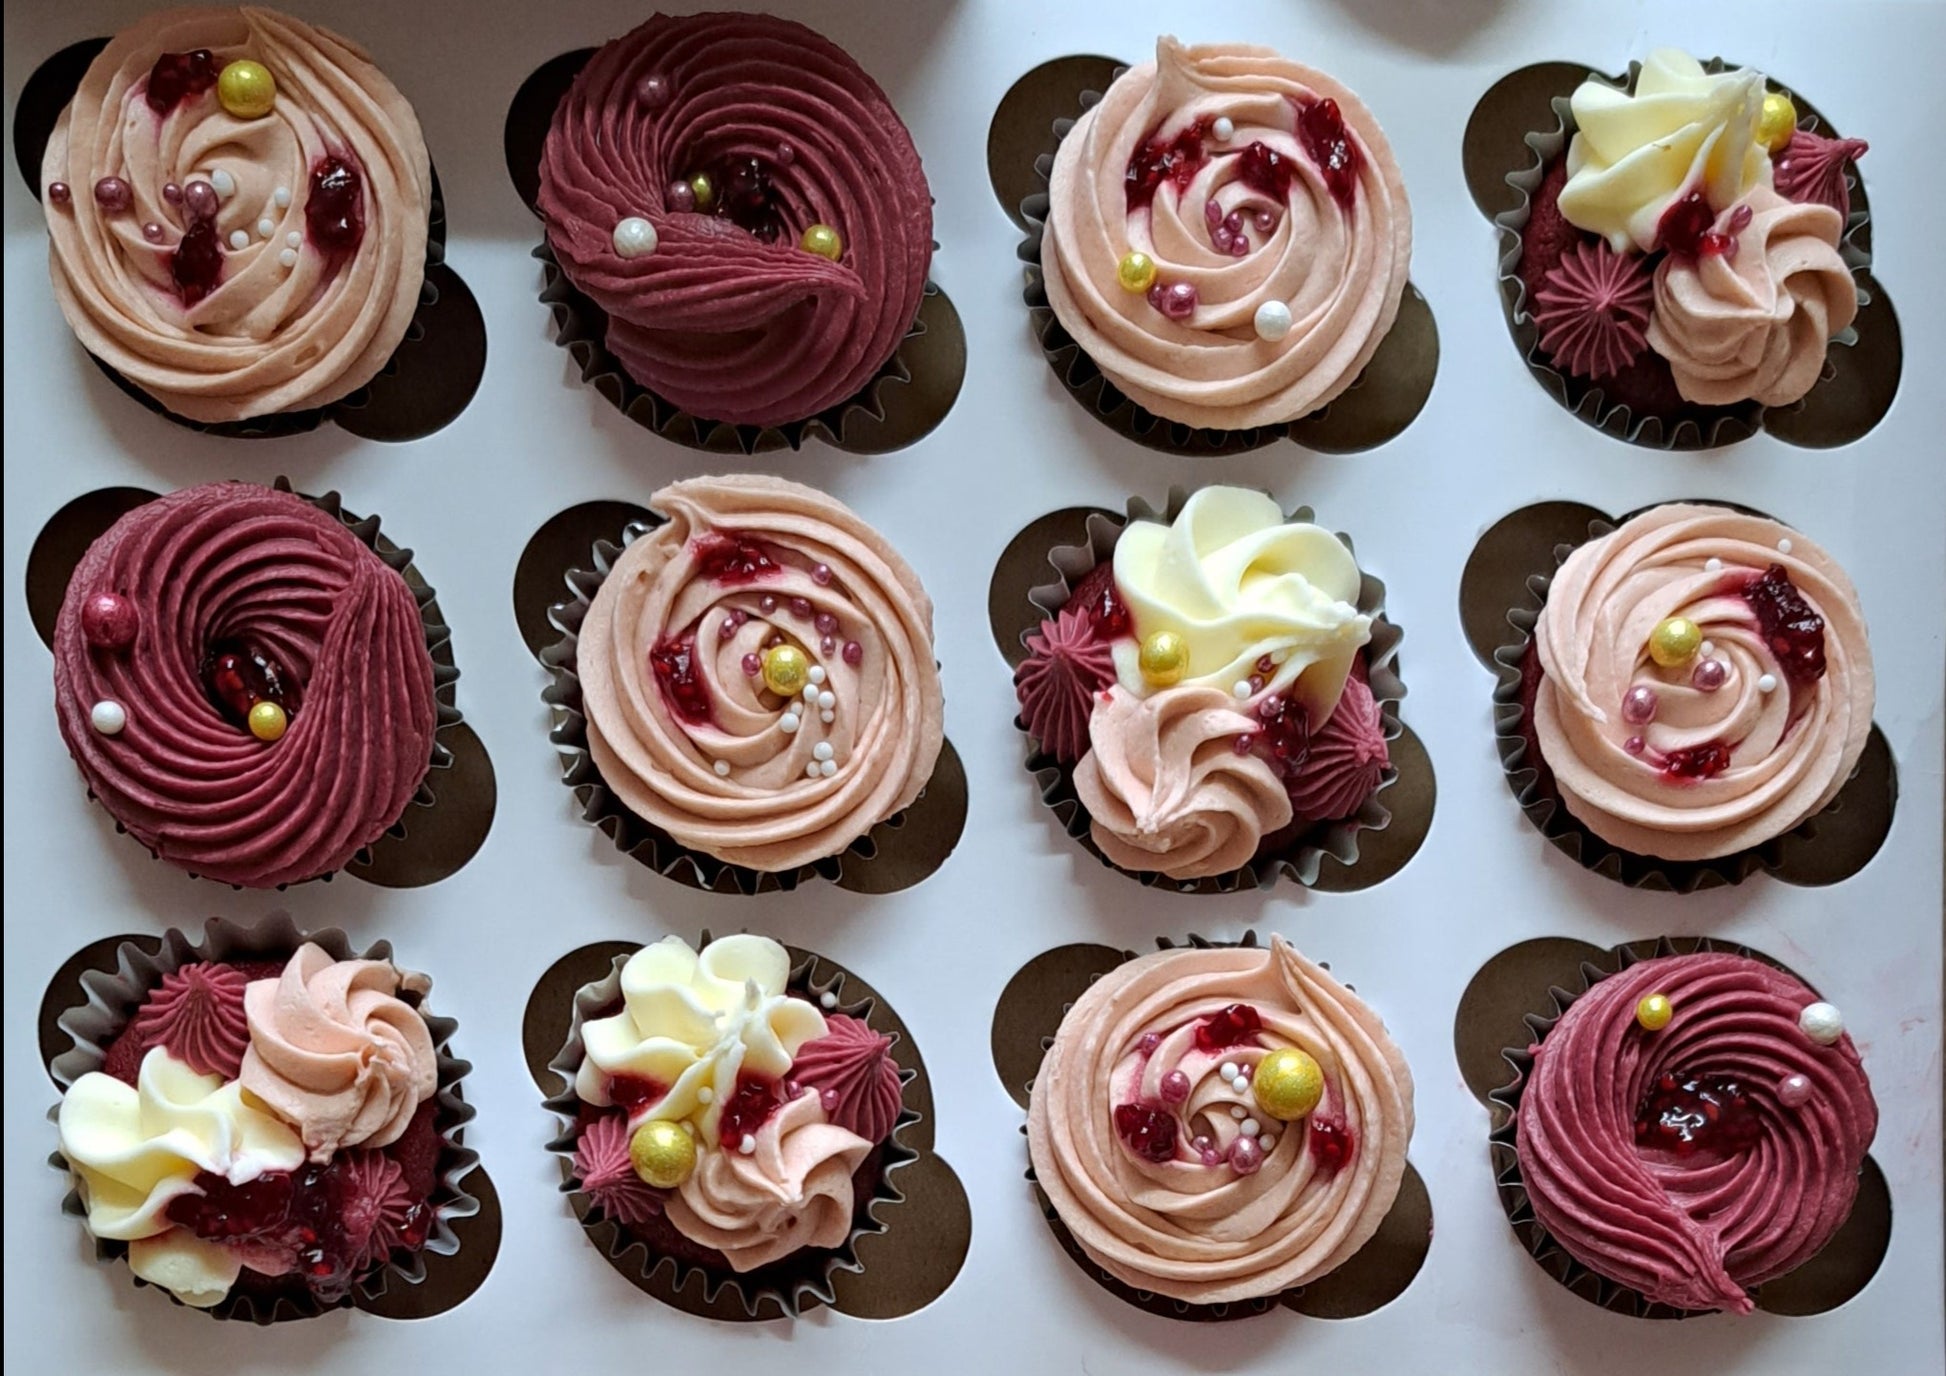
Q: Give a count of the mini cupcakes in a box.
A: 12